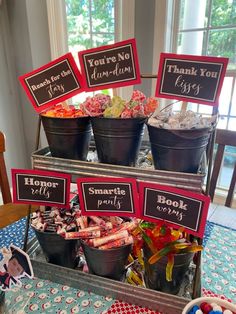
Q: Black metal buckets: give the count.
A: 6